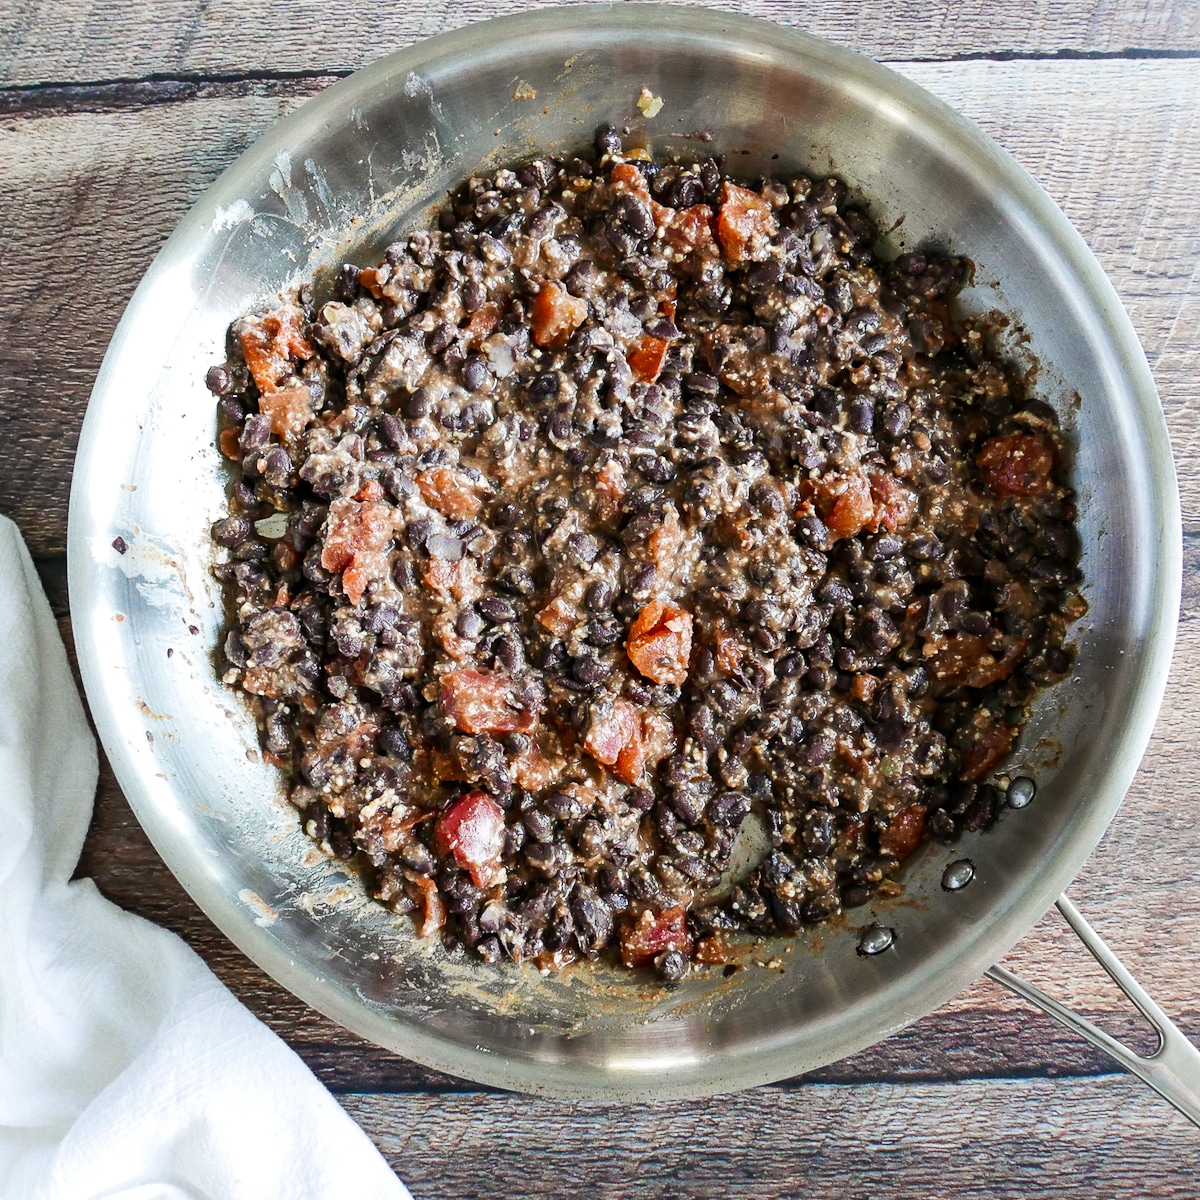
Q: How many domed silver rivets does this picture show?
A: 3